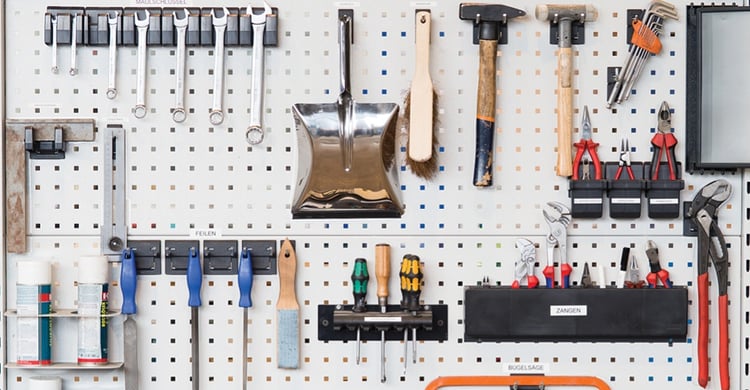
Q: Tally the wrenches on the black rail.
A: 7